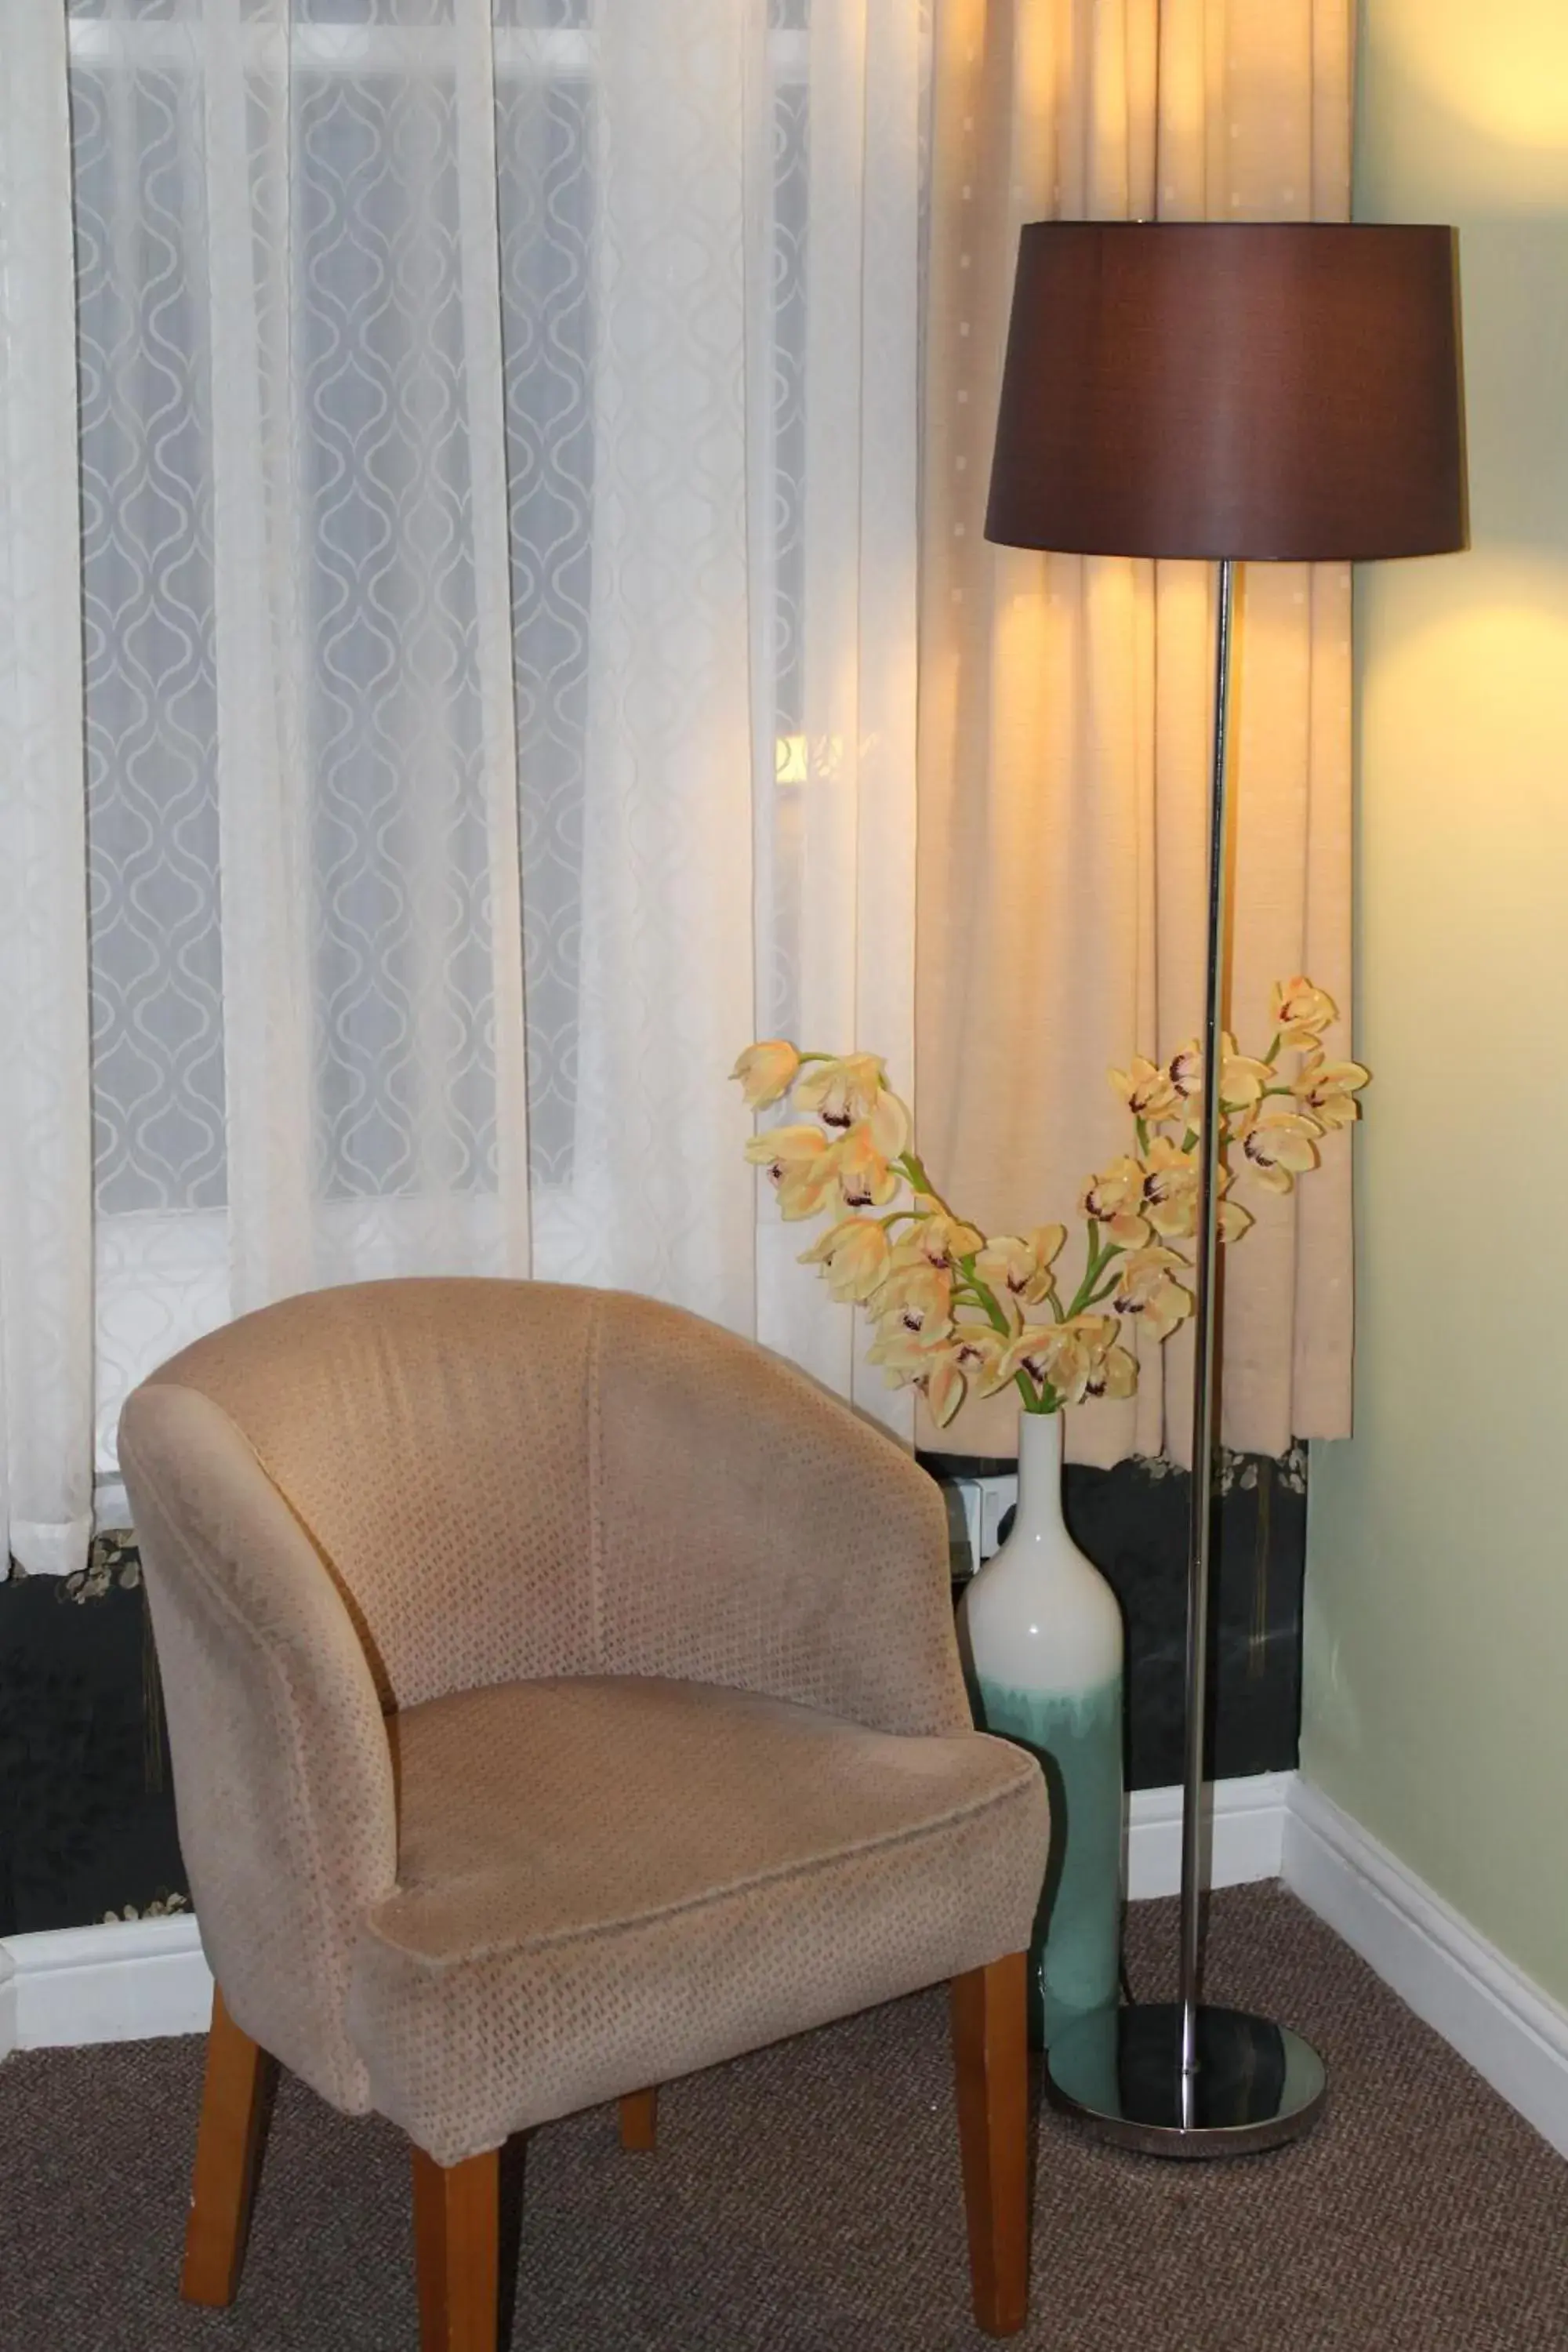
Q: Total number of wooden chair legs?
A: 4